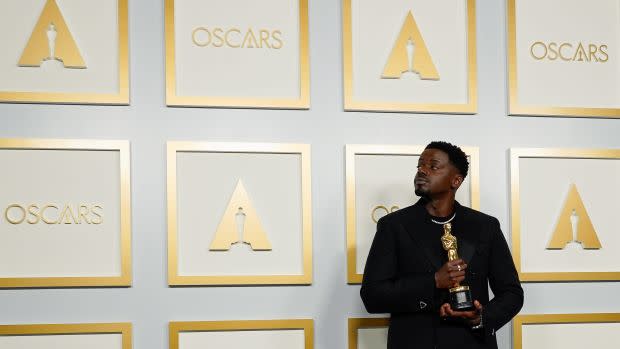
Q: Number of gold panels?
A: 12